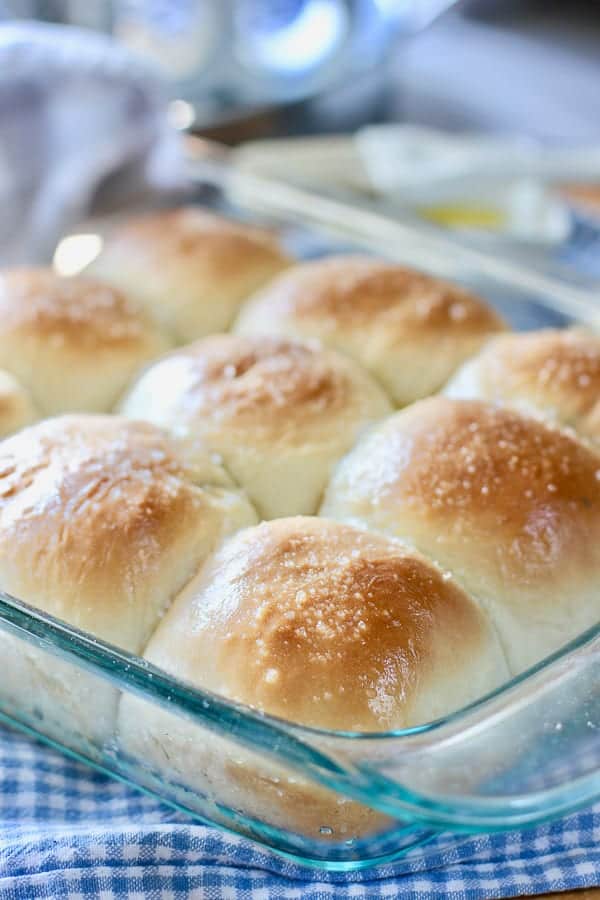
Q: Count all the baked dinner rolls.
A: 9